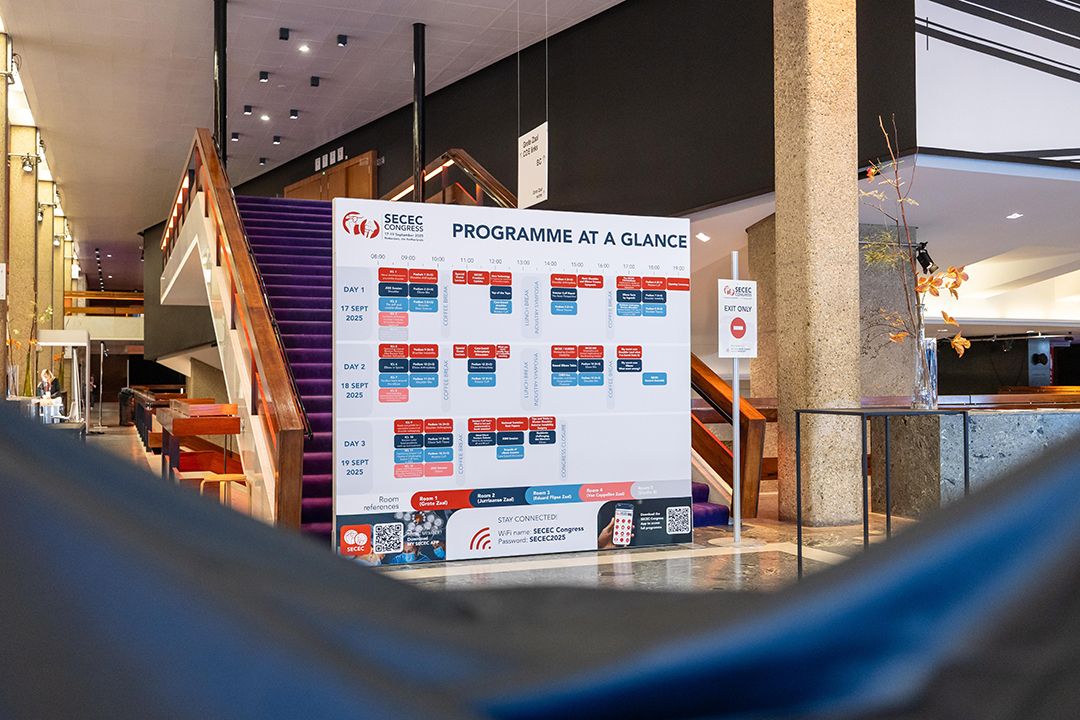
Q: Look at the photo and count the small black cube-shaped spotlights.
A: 9